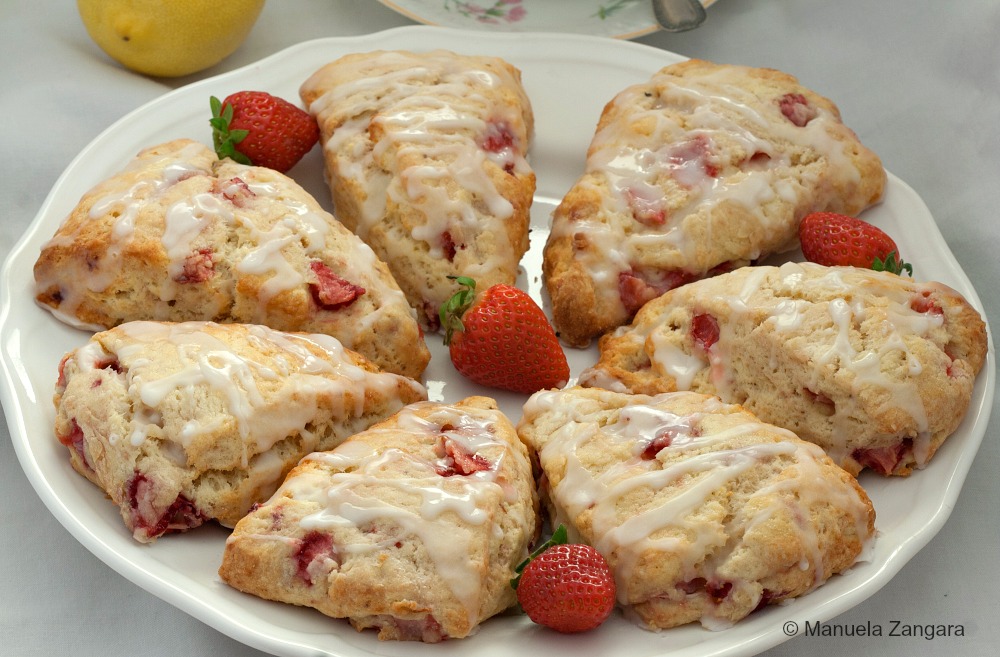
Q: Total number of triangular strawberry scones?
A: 7